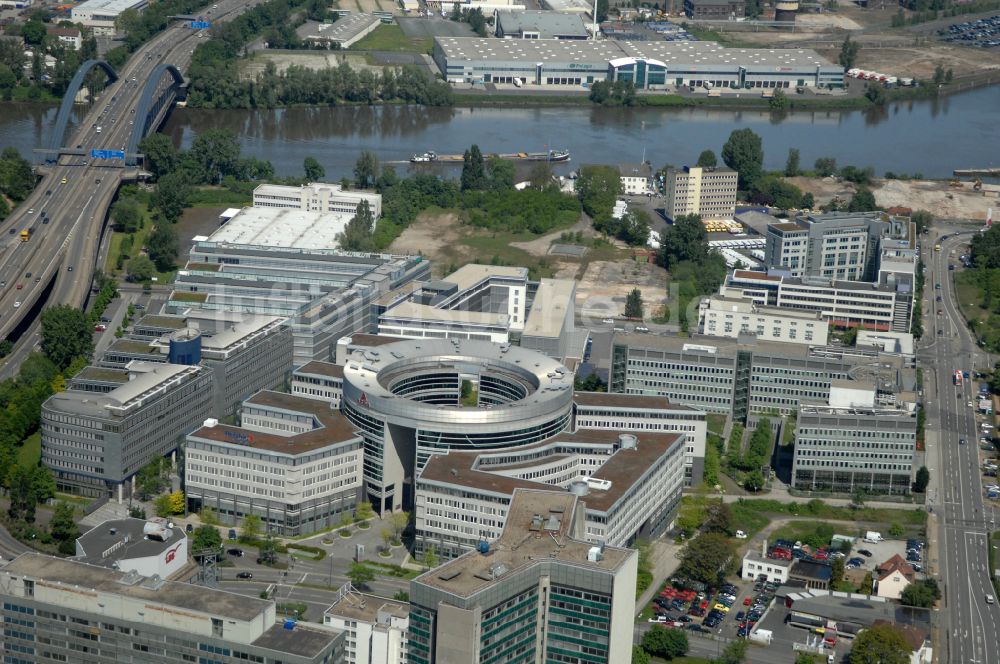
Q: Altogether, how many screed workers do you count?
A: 0